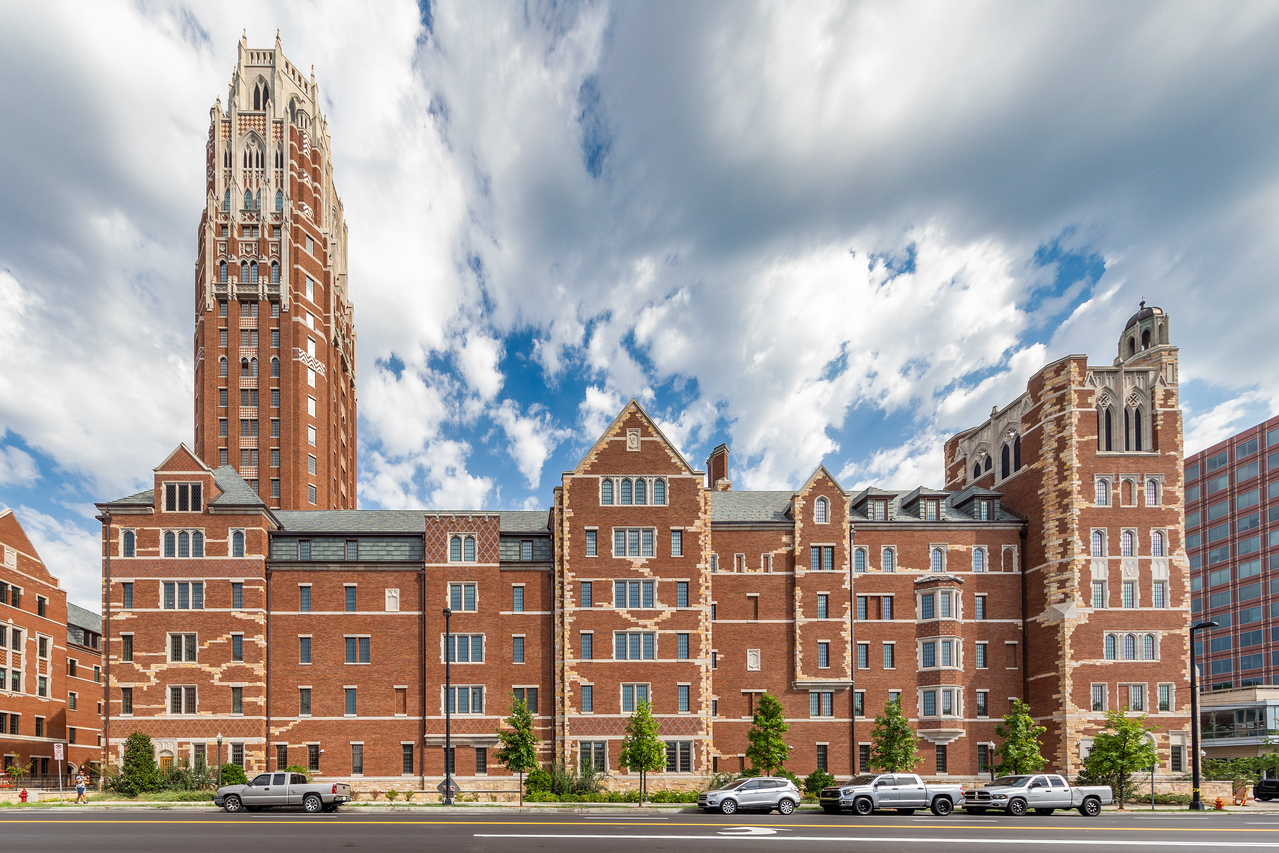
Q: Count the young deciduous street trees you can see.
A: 6